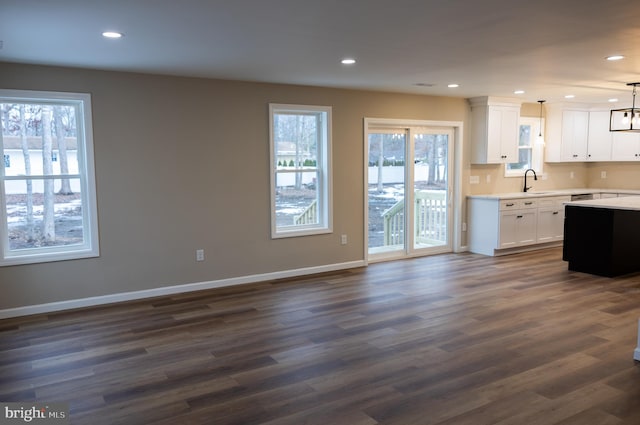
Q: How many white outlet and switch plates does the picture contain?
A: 8